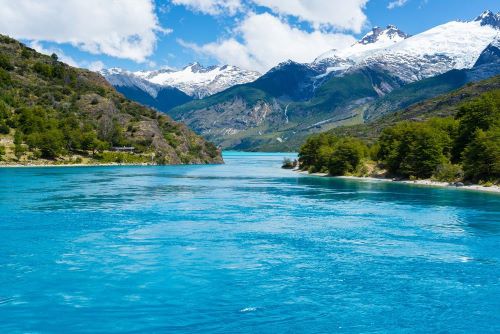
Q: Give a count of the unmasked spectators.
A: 0